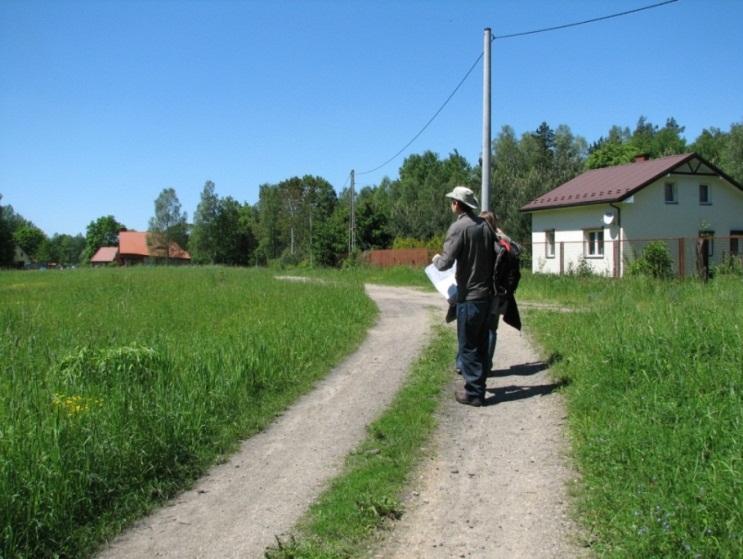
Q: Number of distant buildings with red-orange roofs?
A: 2